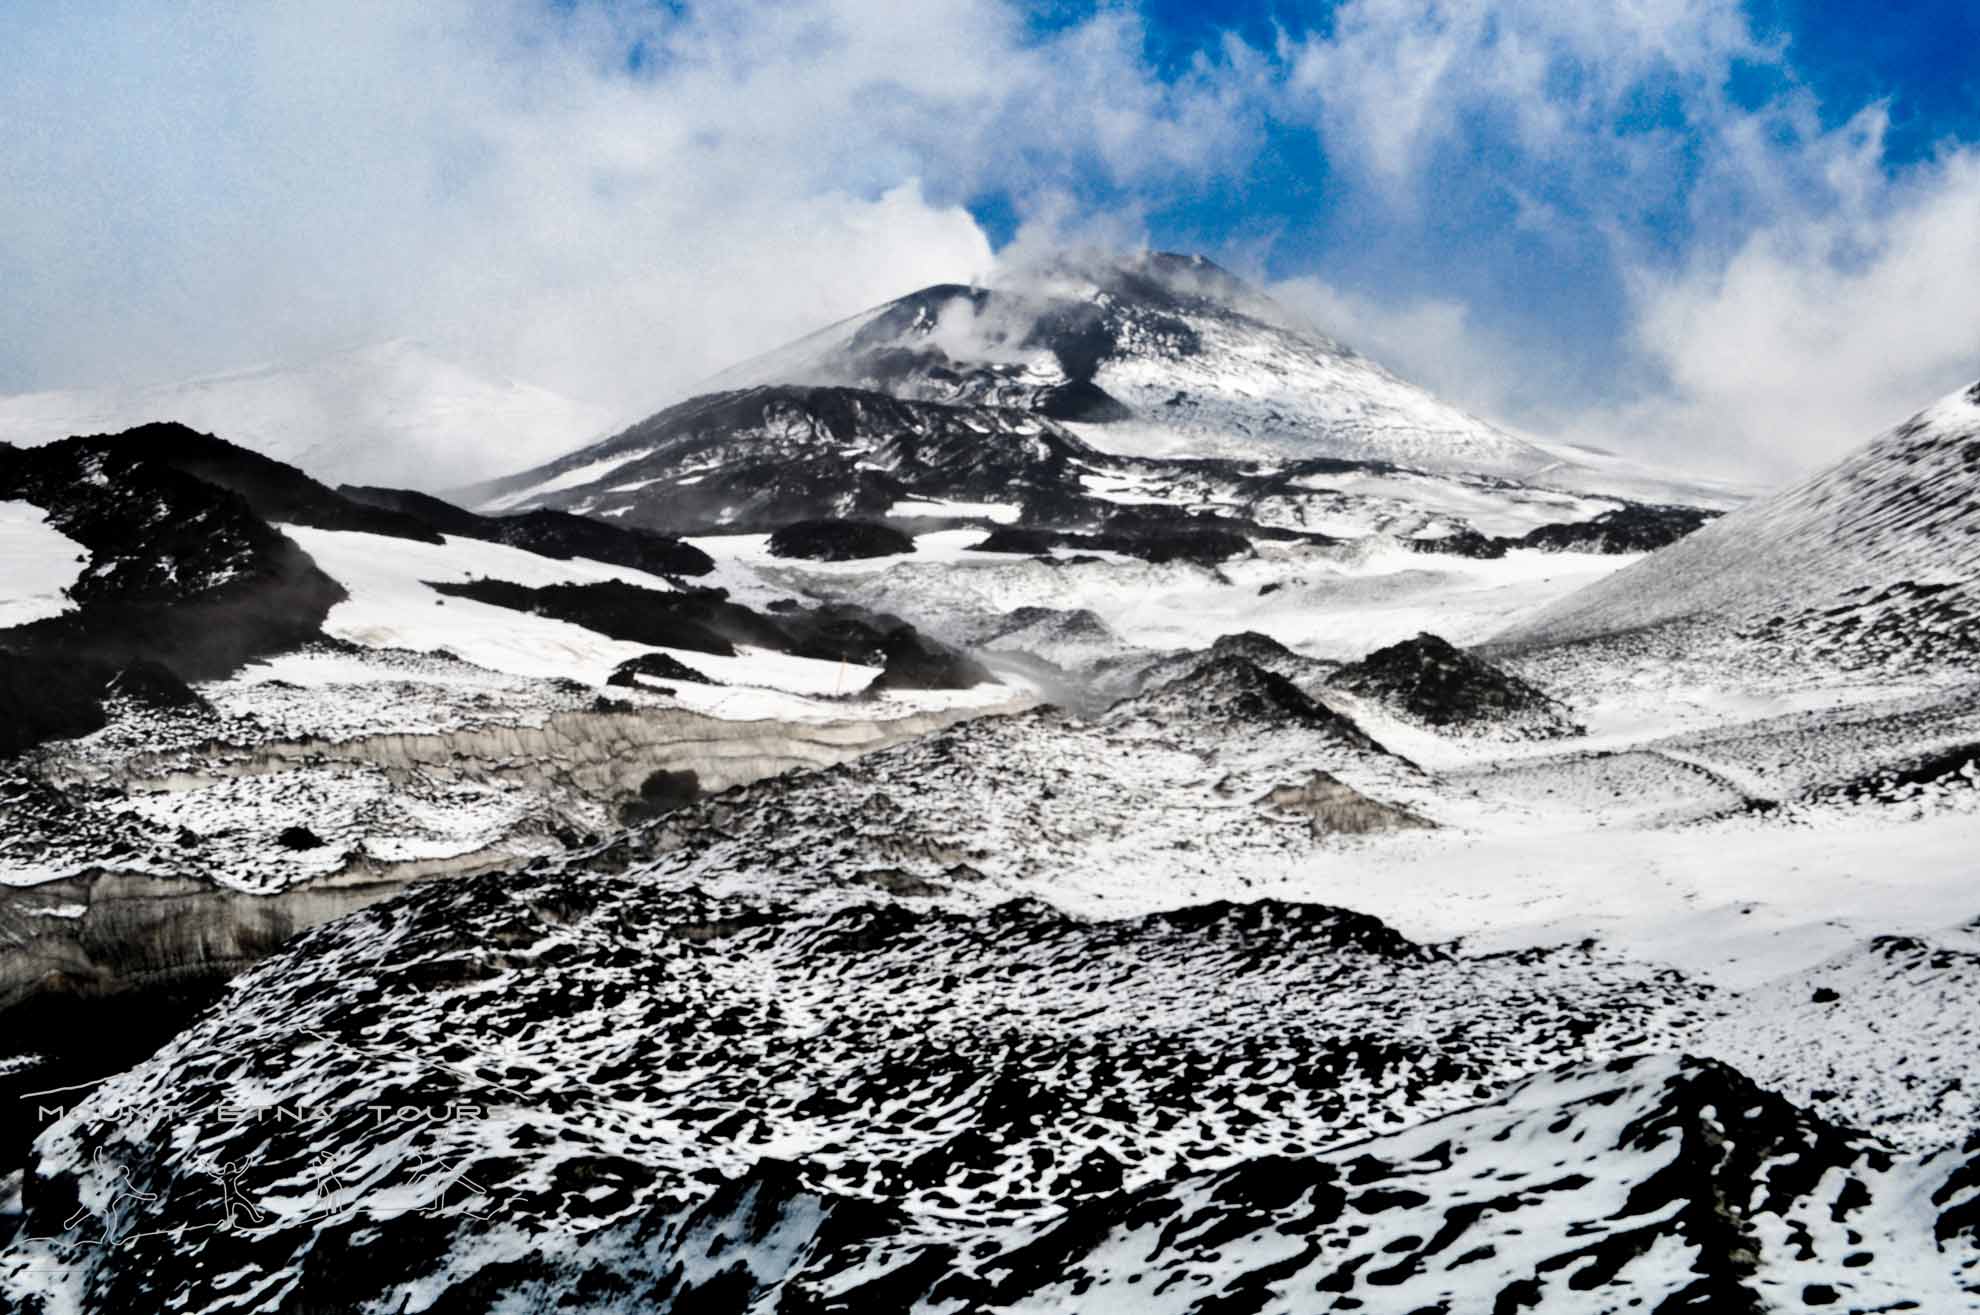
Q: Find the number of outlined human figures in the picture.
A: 4